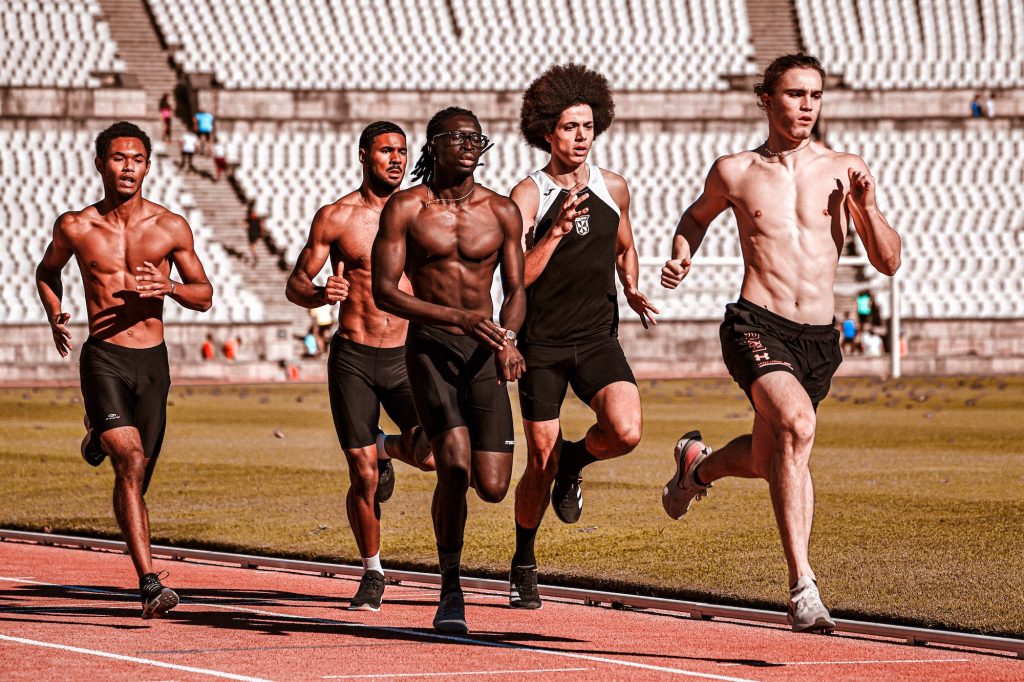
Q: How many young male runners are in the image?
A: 5